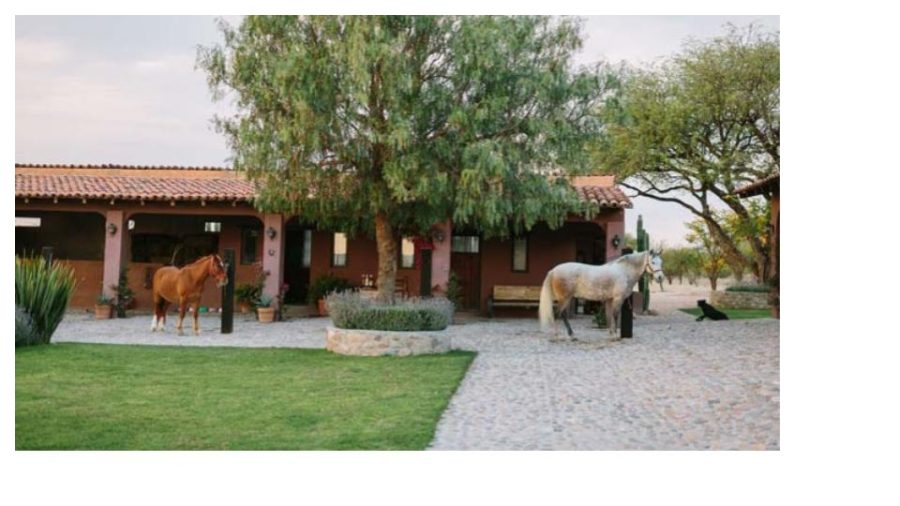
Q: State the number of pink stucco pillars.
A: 4